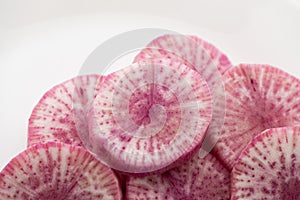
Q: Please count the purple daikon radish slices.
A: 7